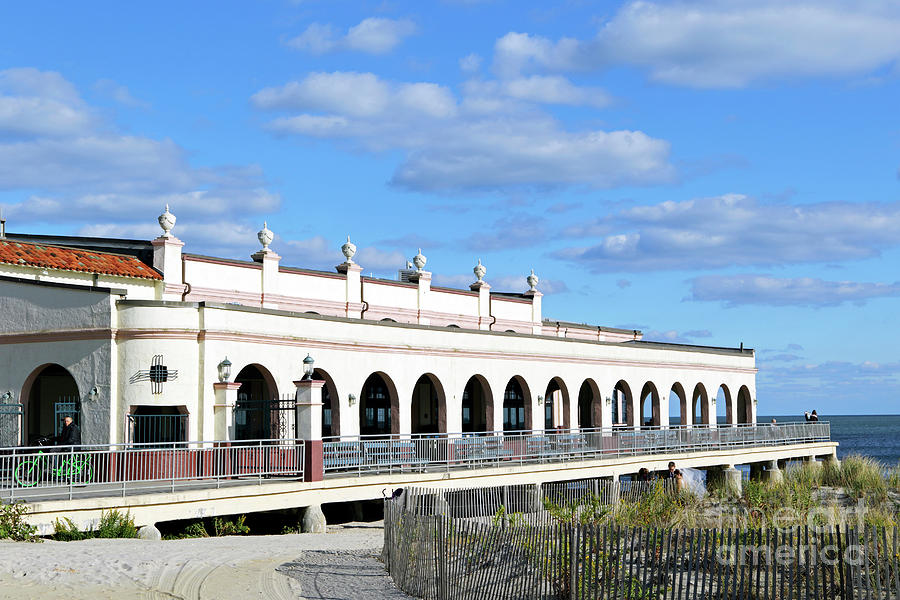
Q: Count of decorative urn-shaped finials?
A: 6